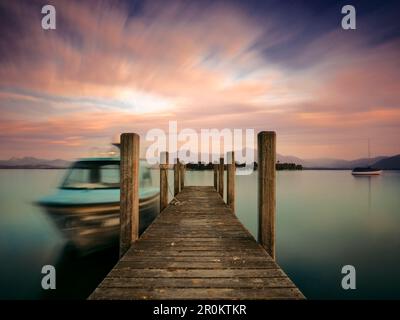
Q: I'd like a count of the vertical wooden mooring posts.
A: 8